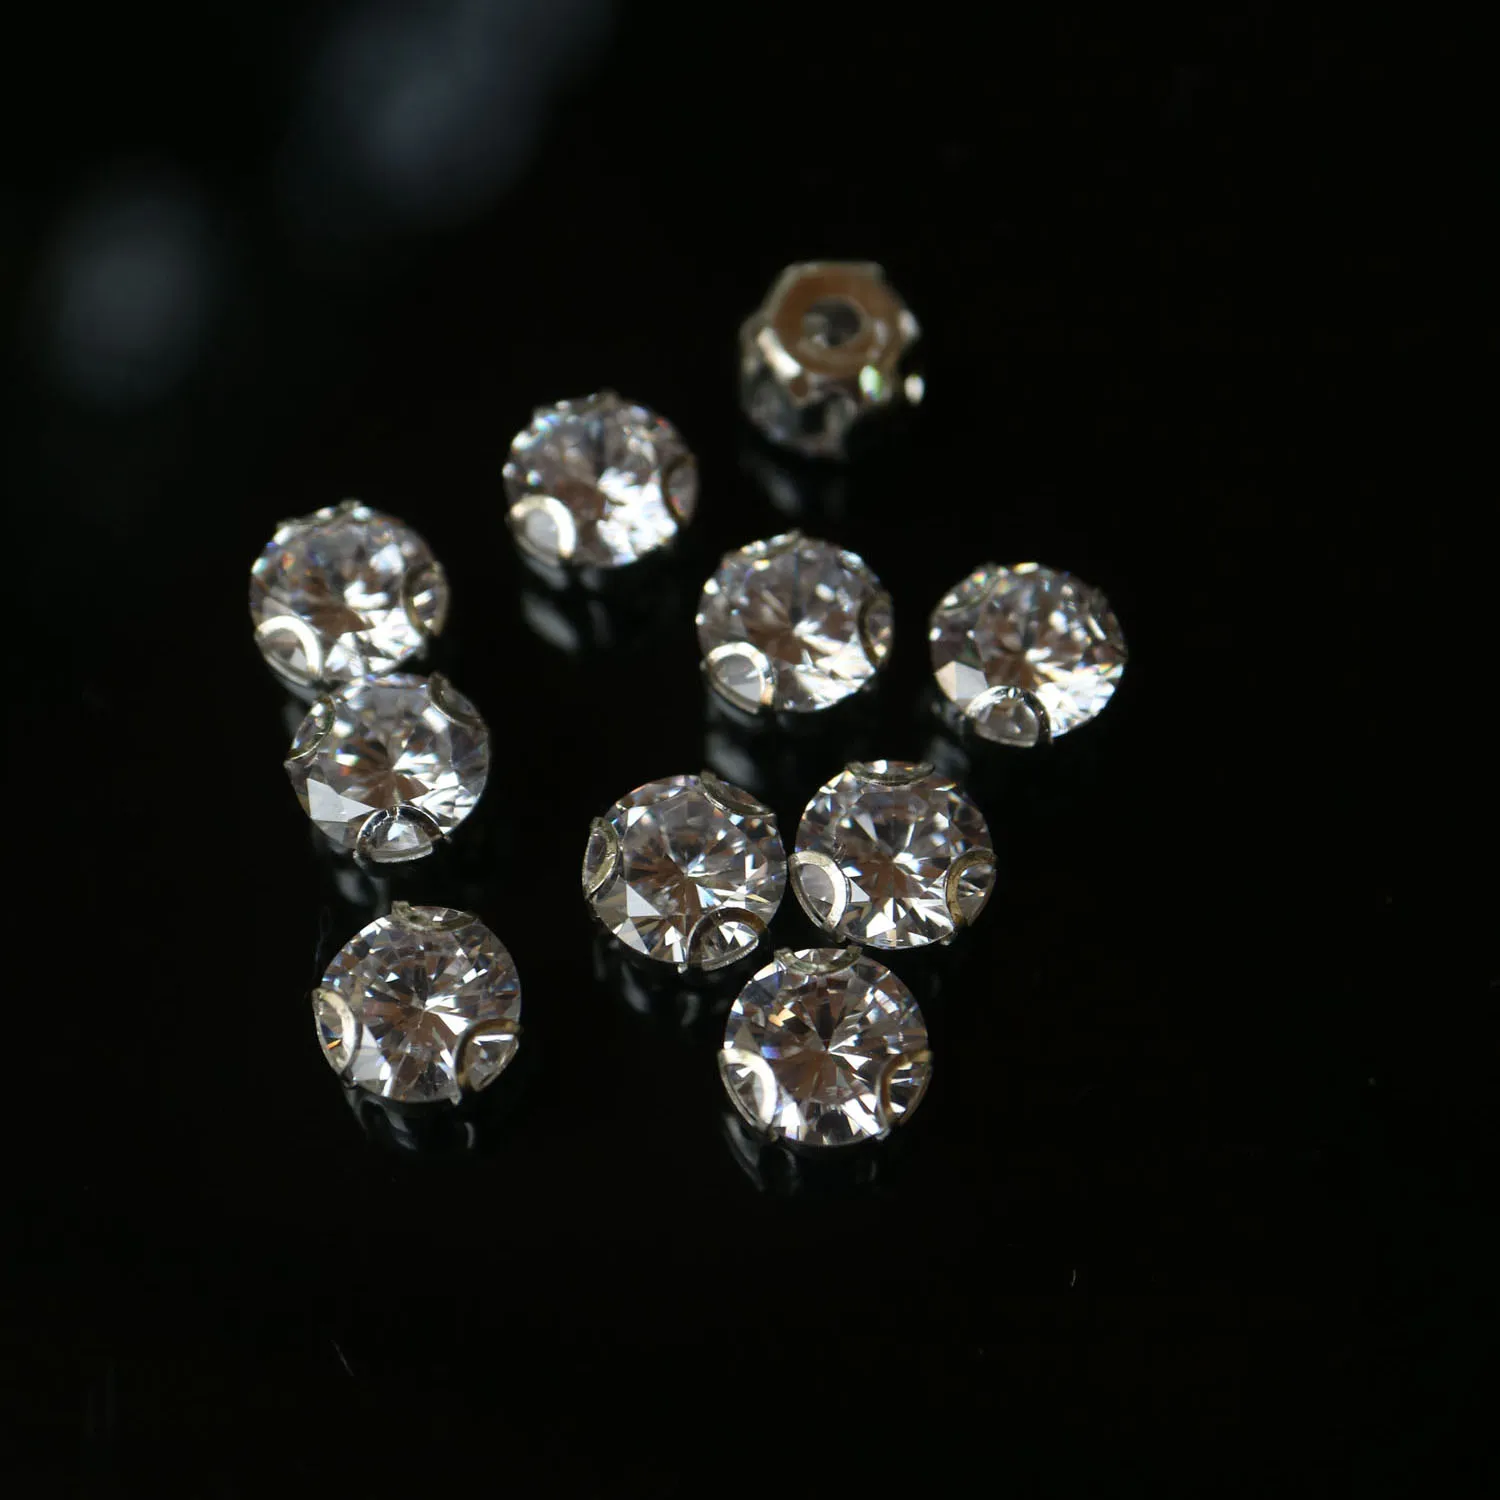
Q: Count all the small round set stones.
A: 10